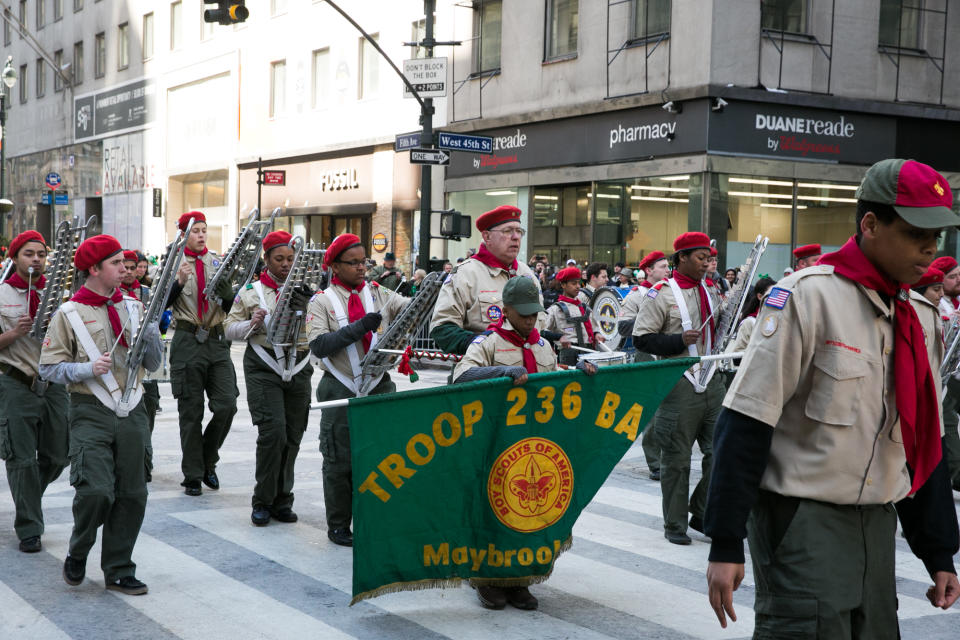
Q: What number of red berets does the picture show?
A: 14